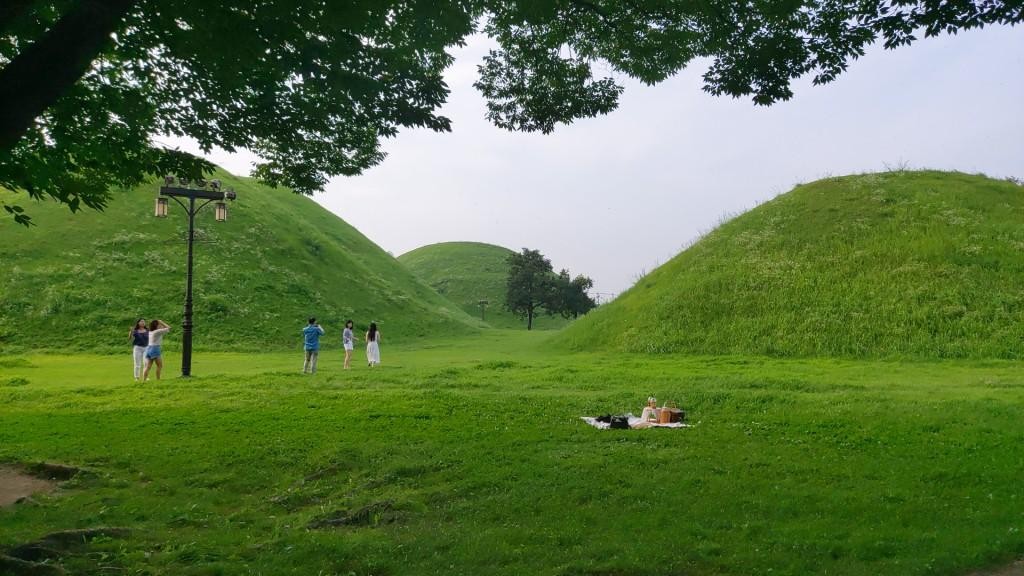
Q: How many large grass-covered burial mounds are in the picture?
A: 3